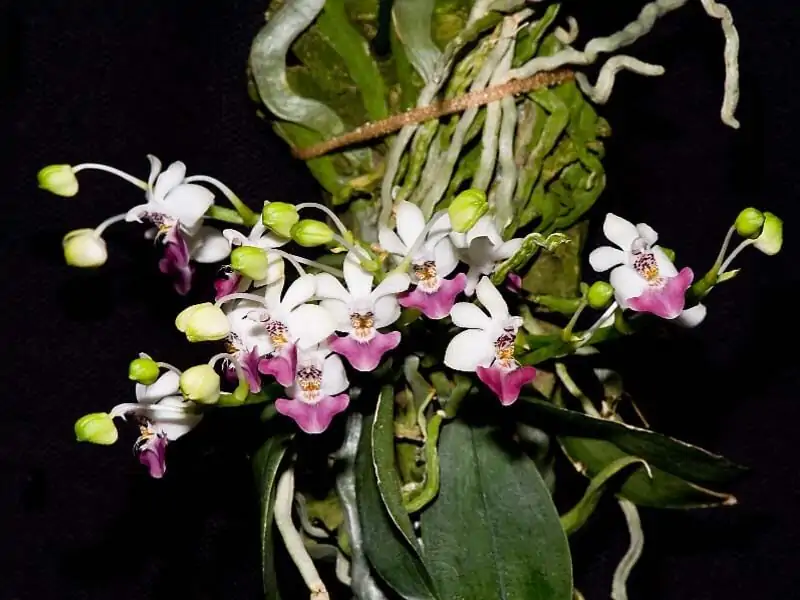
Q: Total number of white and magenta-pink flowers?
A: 11